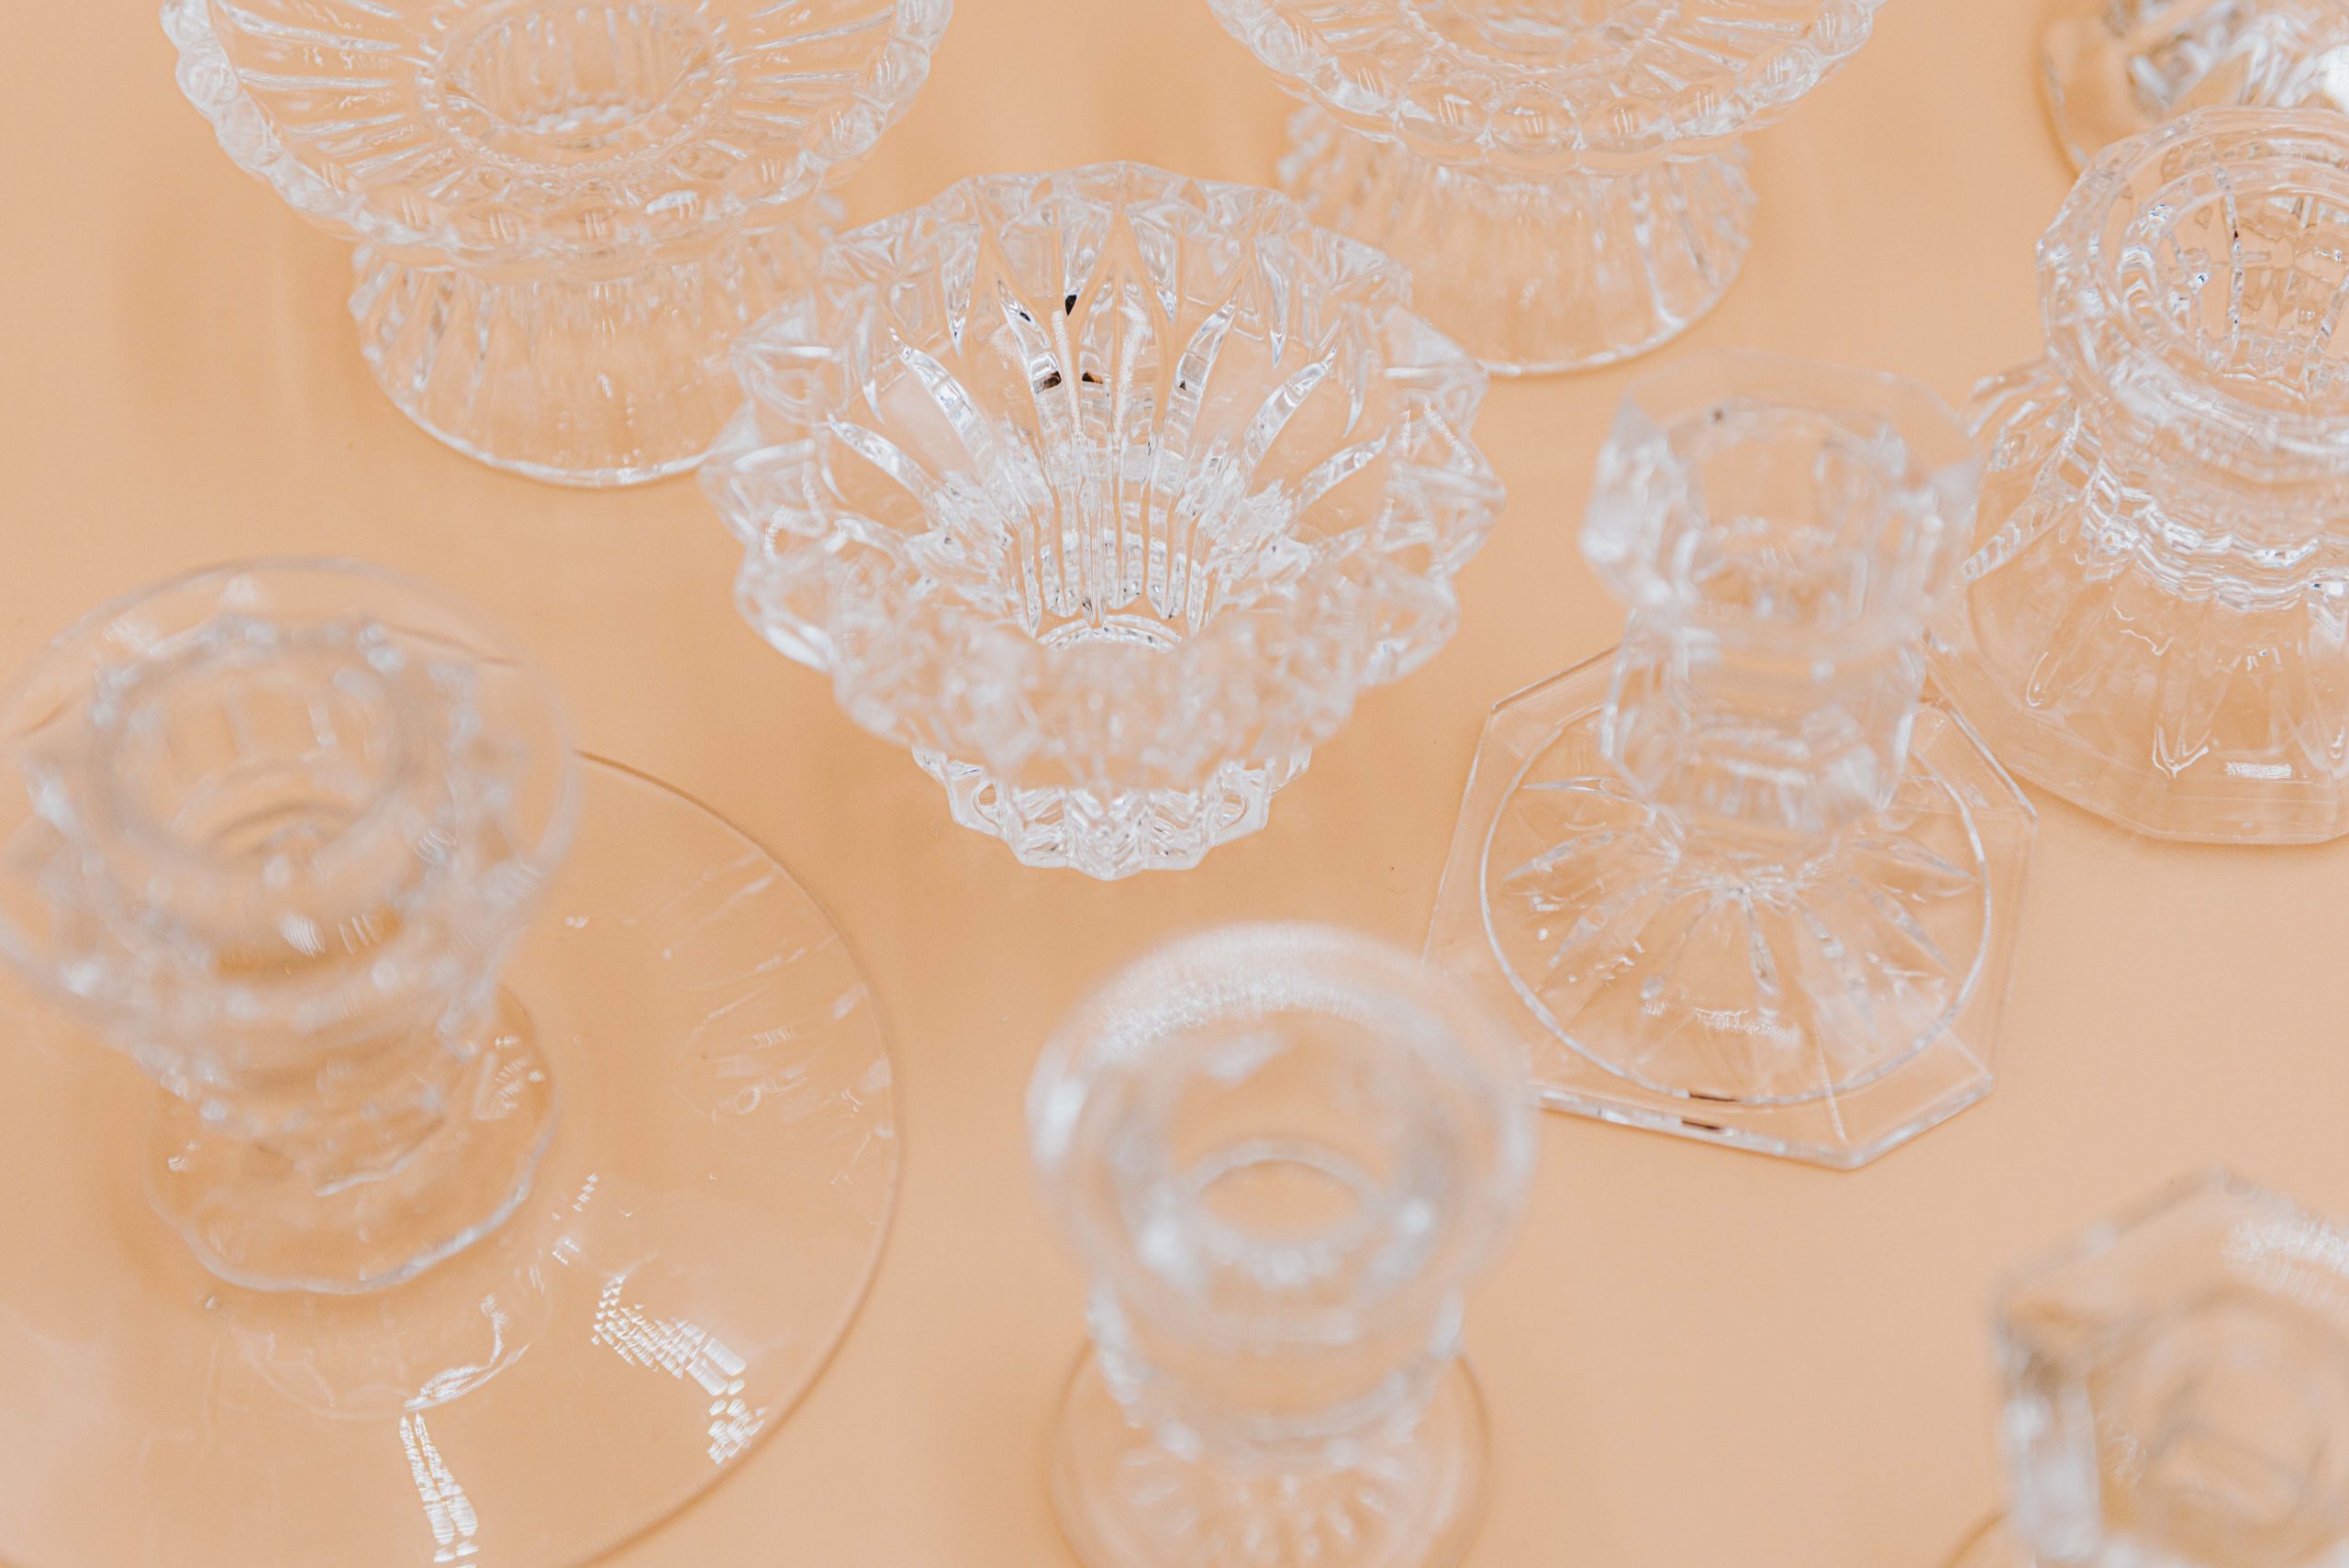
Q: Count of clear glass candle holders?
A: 9